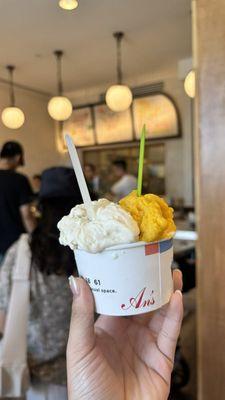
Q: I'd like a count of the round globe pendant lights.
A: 4